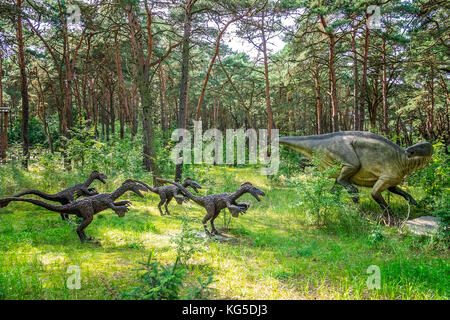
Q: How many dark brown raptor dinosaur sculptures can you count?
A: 4